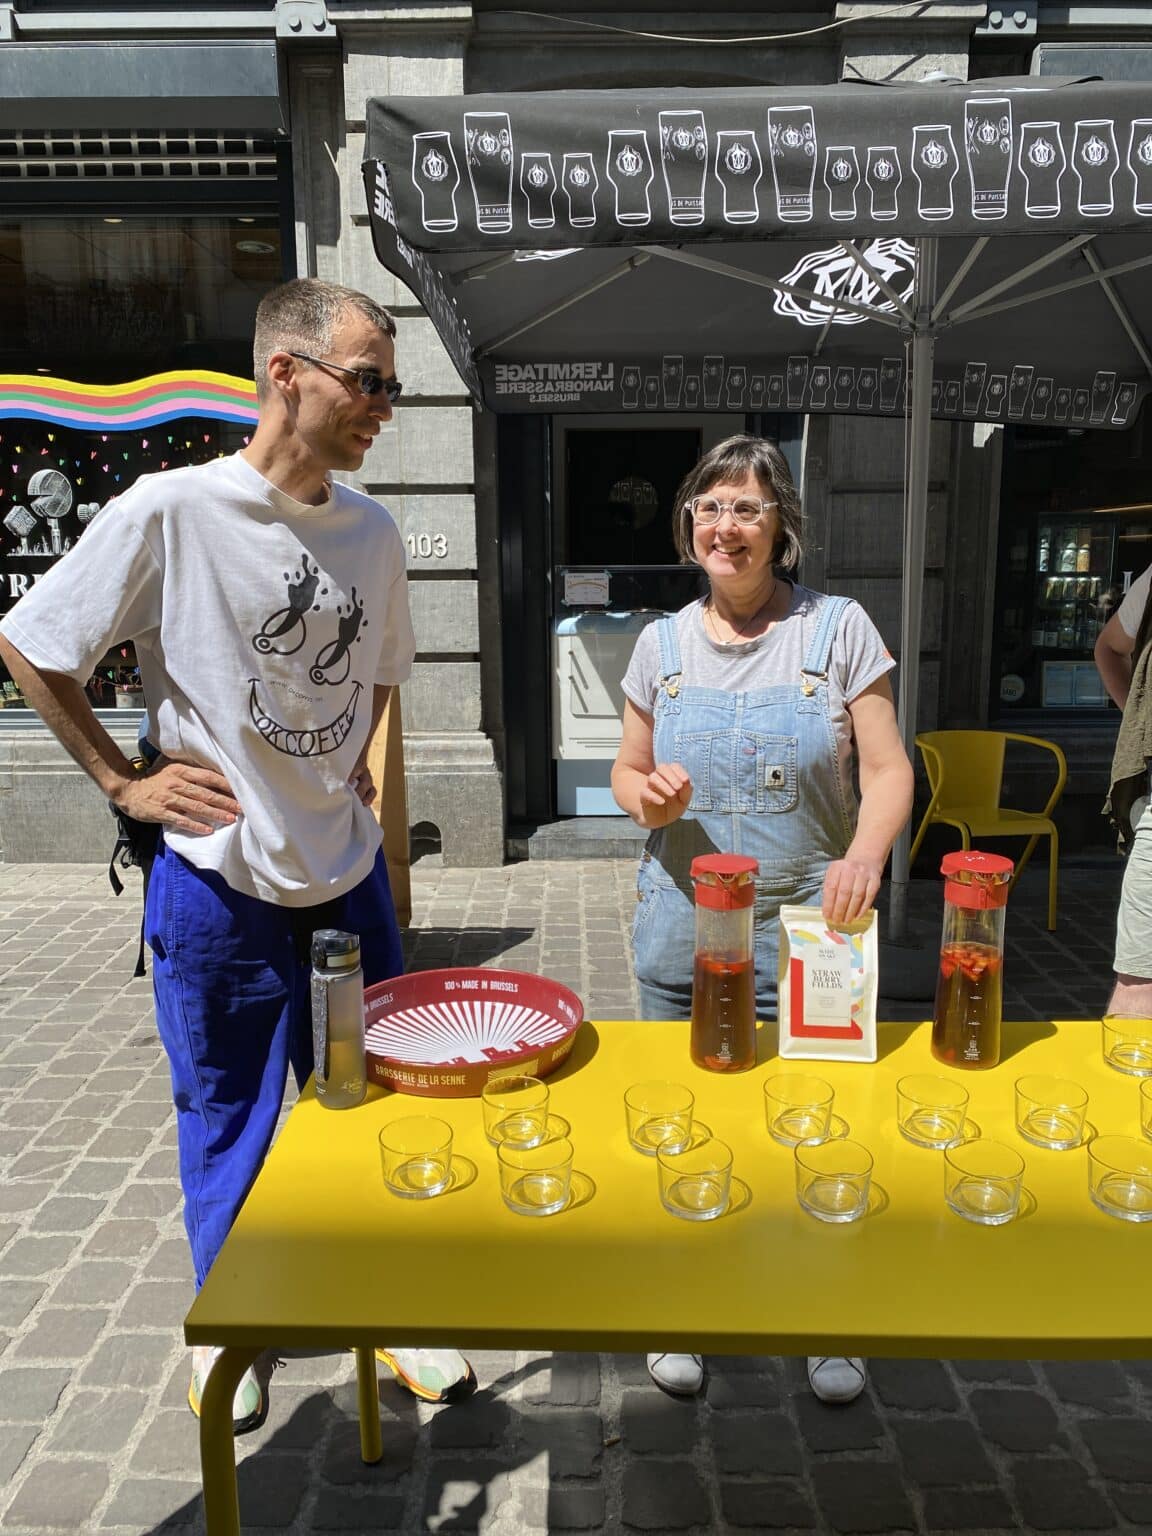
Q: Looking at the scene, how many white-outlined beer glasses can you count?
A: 15